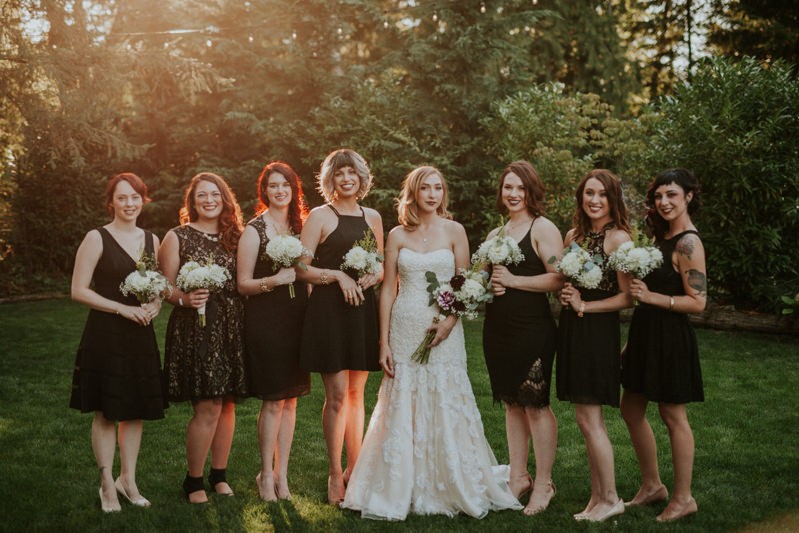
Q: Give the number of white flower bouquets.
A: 7